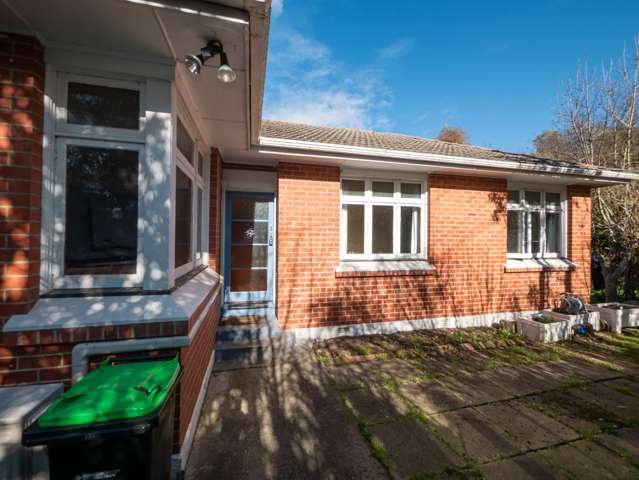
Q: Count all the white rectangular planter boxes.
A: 3